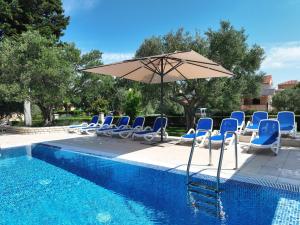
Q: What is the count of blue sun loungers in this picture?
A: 11